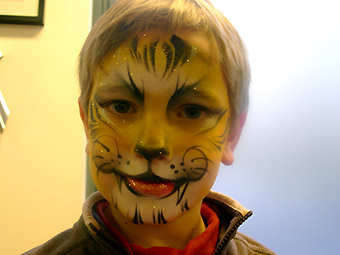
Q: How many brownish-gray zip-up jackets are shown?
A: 1